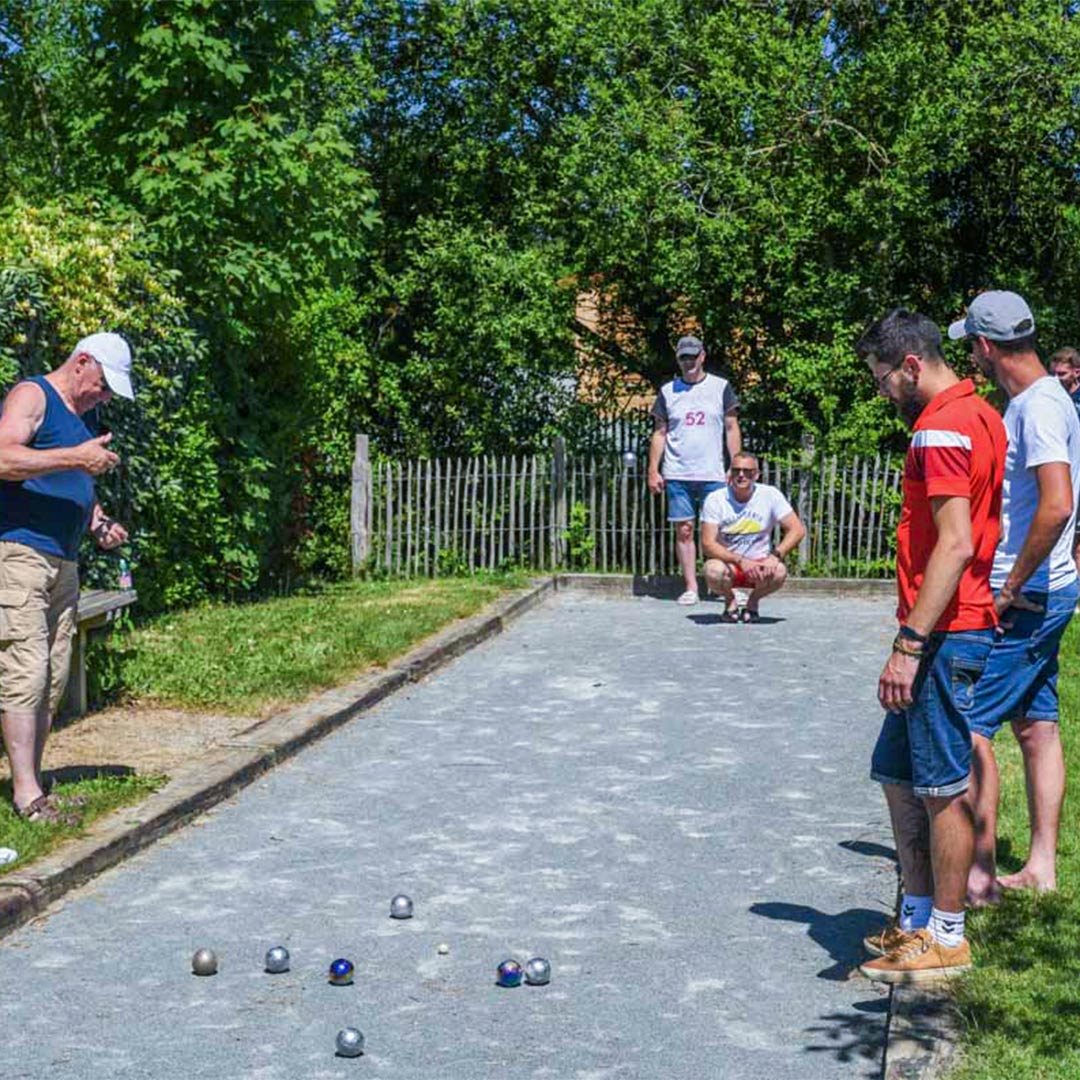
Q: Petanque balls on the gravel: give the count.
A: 7